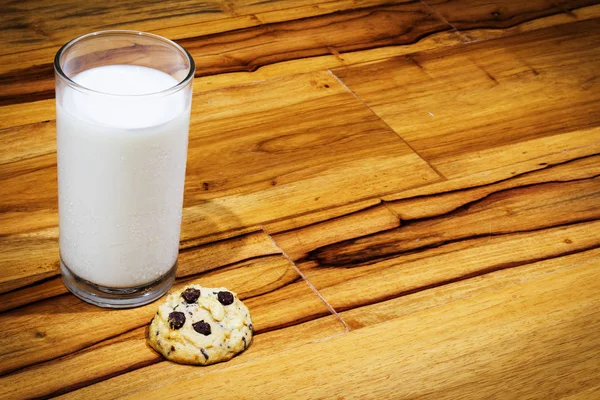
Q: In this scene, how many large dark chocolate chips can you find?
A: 4